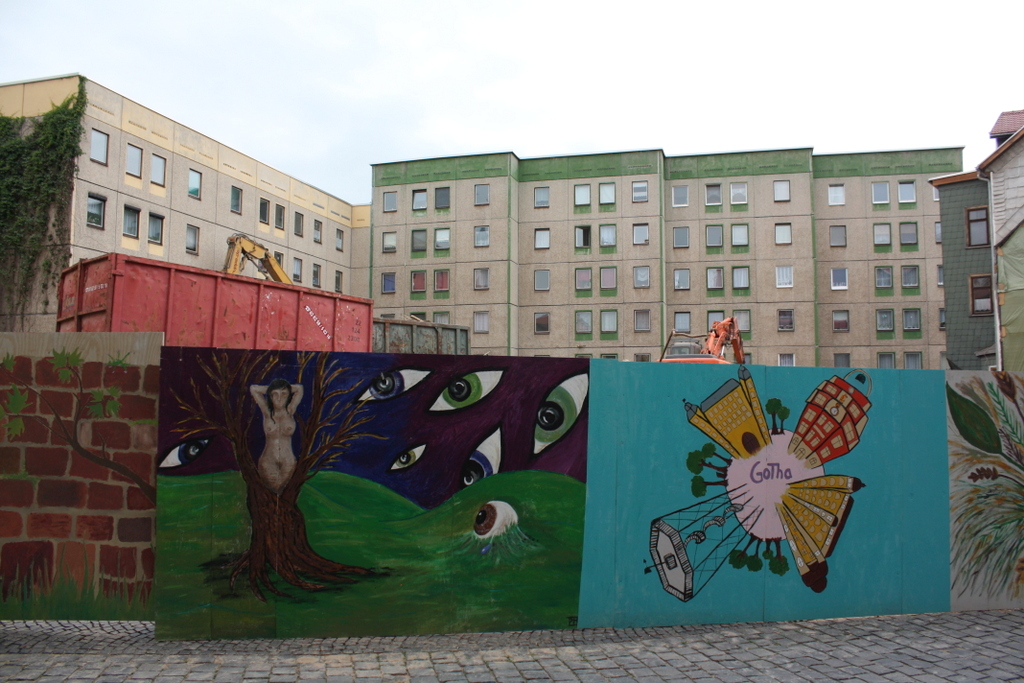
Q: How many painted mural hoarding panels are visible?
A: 4